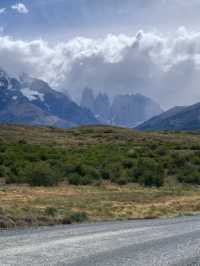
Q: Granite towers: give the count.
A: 3